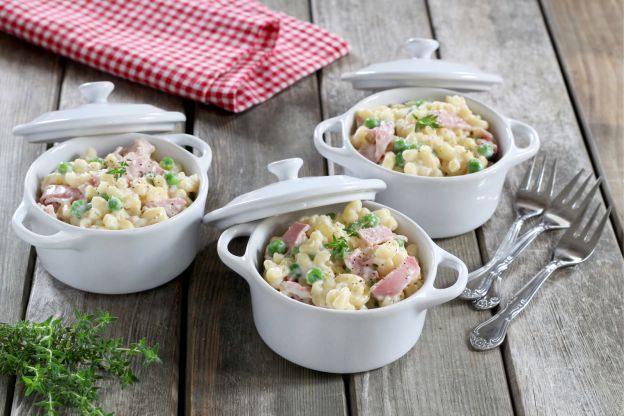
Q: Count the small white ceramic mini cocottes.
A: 3